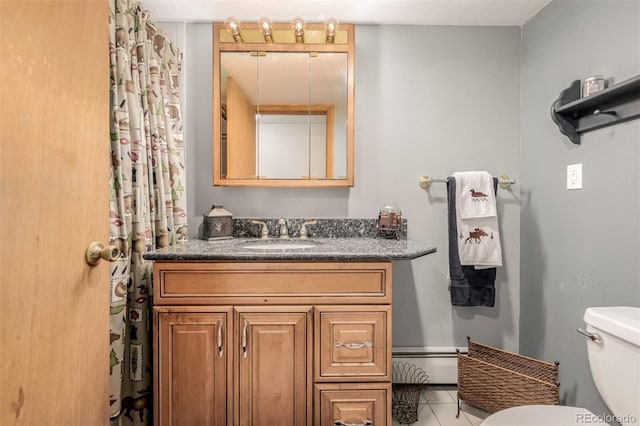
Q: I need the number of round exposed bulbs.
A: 4